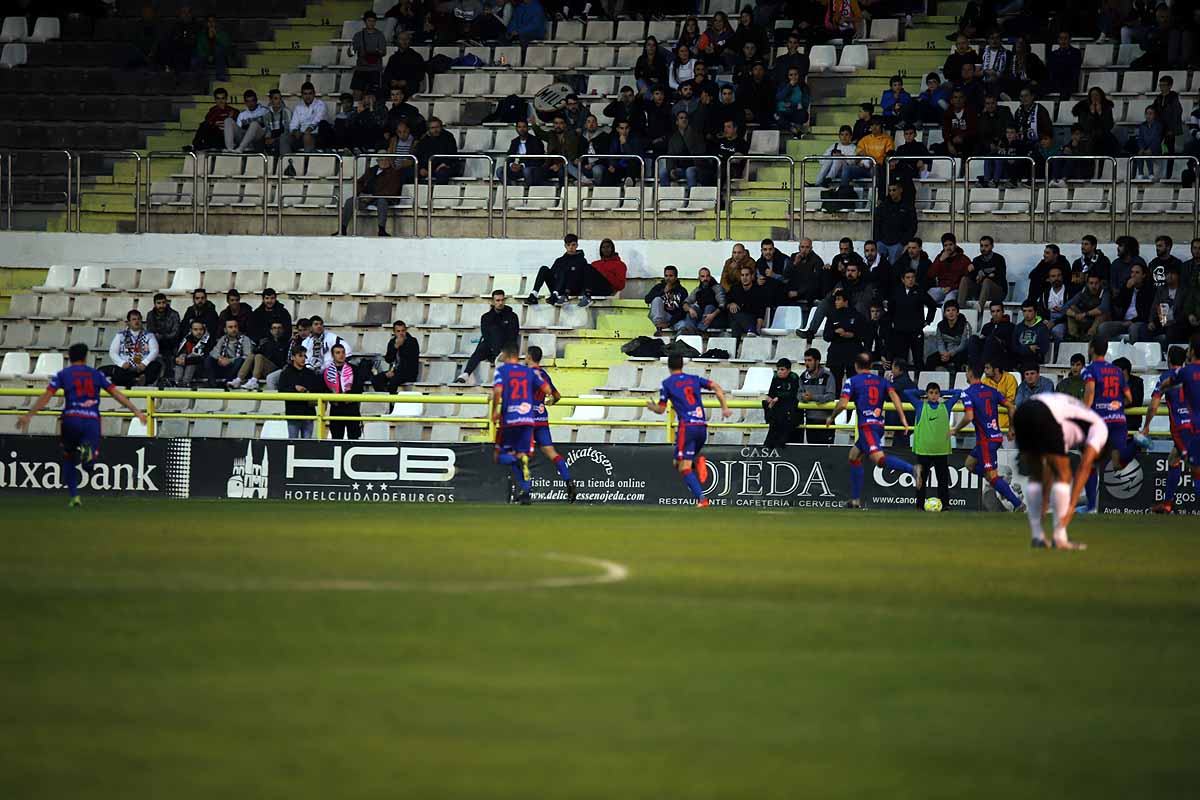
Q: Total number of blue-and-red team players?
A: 9